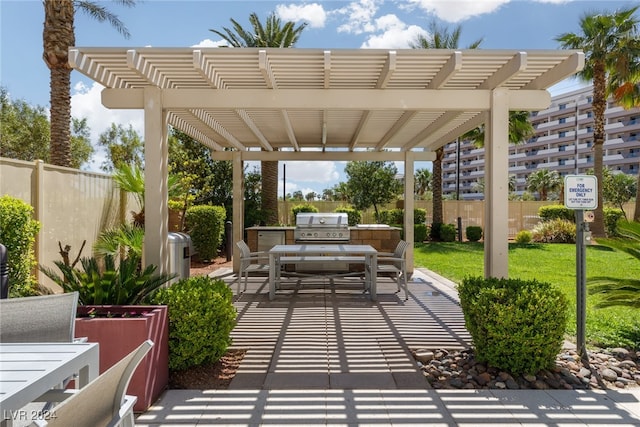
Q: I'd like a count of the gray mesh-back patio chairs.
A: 4